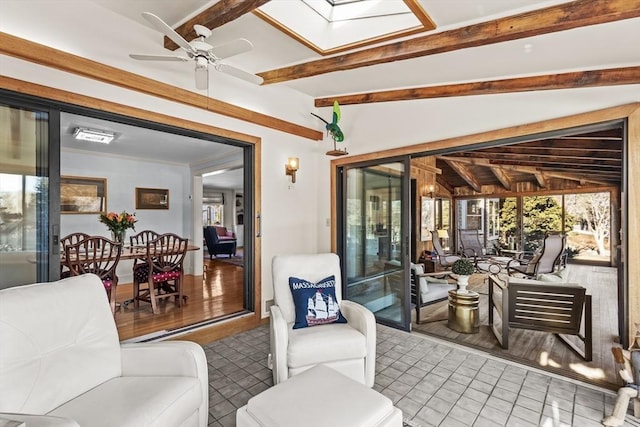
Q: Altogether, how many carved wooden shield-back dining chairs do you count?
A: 4